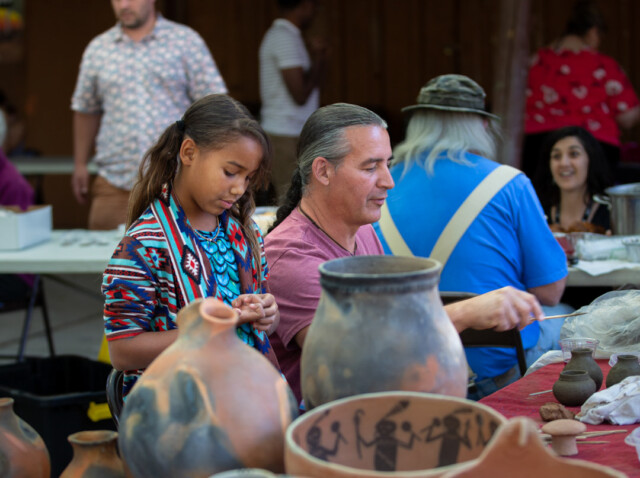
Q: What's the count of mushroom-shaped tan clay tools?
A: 1